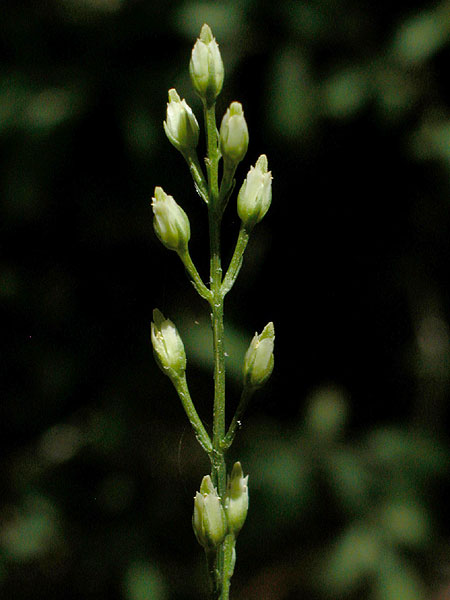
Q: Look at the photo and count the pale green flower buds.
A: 9